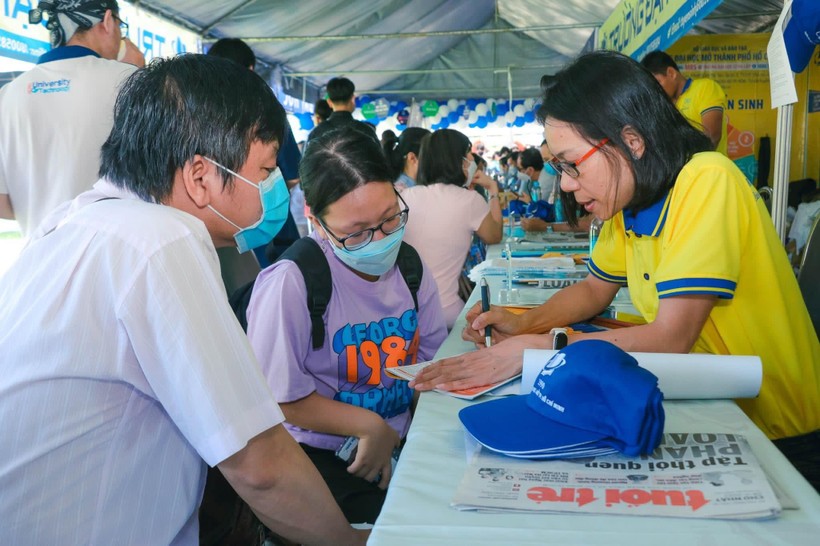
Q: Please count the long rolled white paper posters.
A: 1